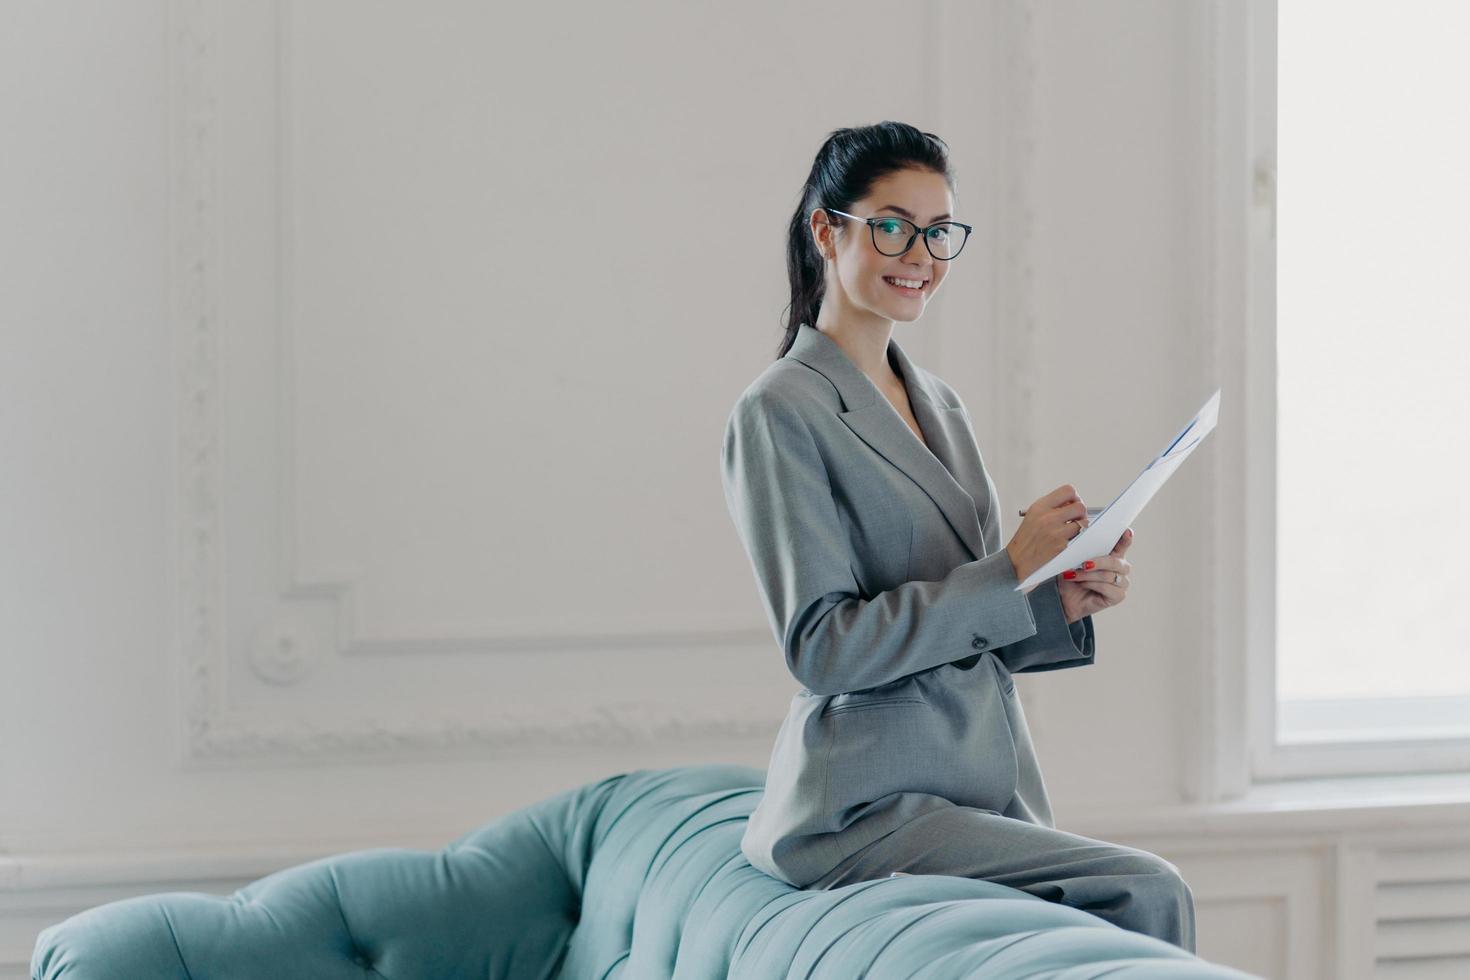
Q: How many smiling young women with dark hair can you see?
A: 1